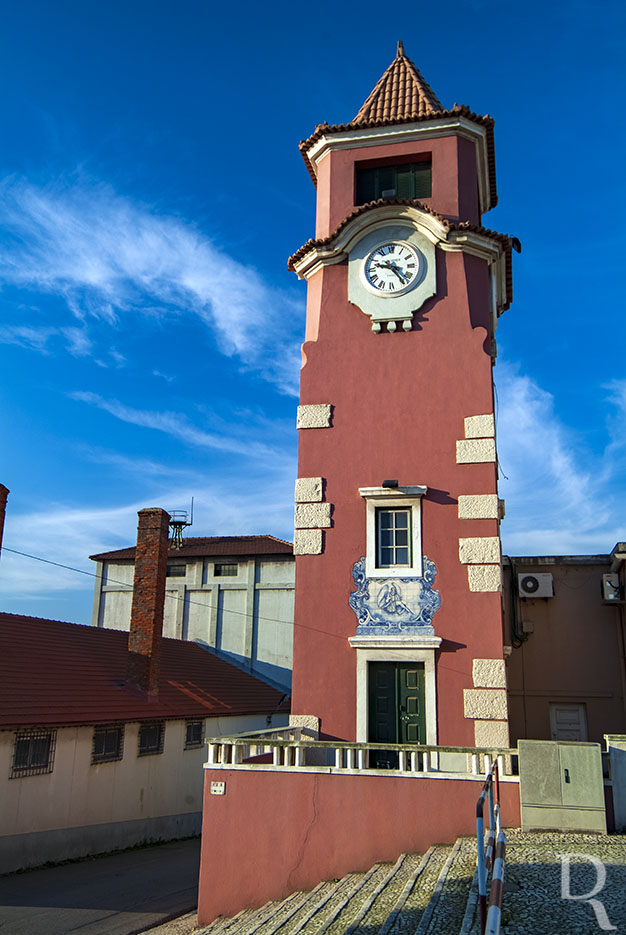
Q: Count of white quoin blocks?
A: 13